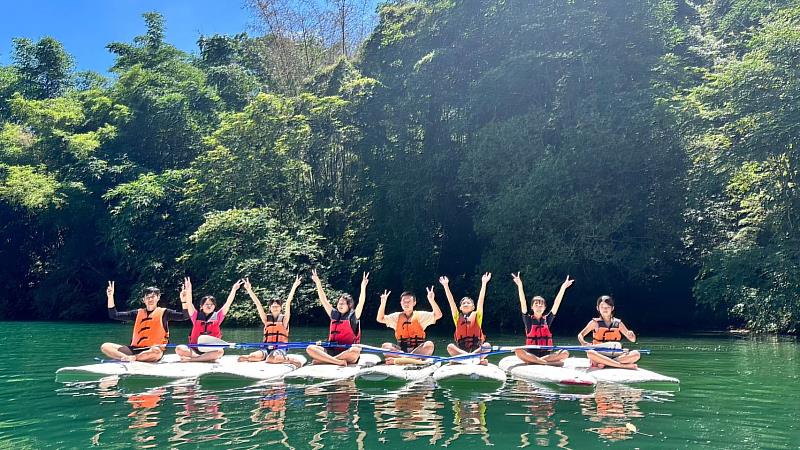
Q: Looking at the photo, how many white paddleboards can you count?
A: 8